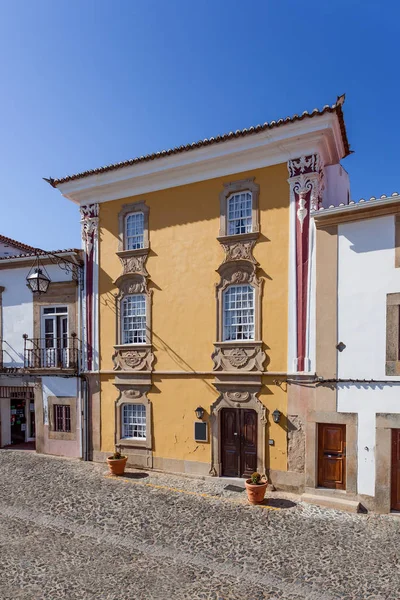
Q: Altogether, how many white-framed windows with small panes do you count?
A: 5